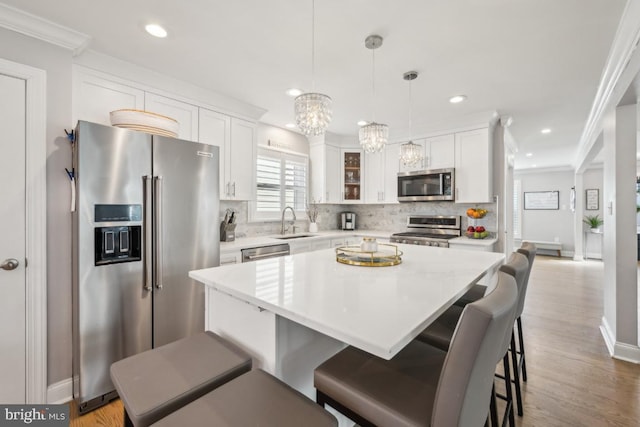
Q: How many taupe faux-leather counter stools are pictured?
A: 5